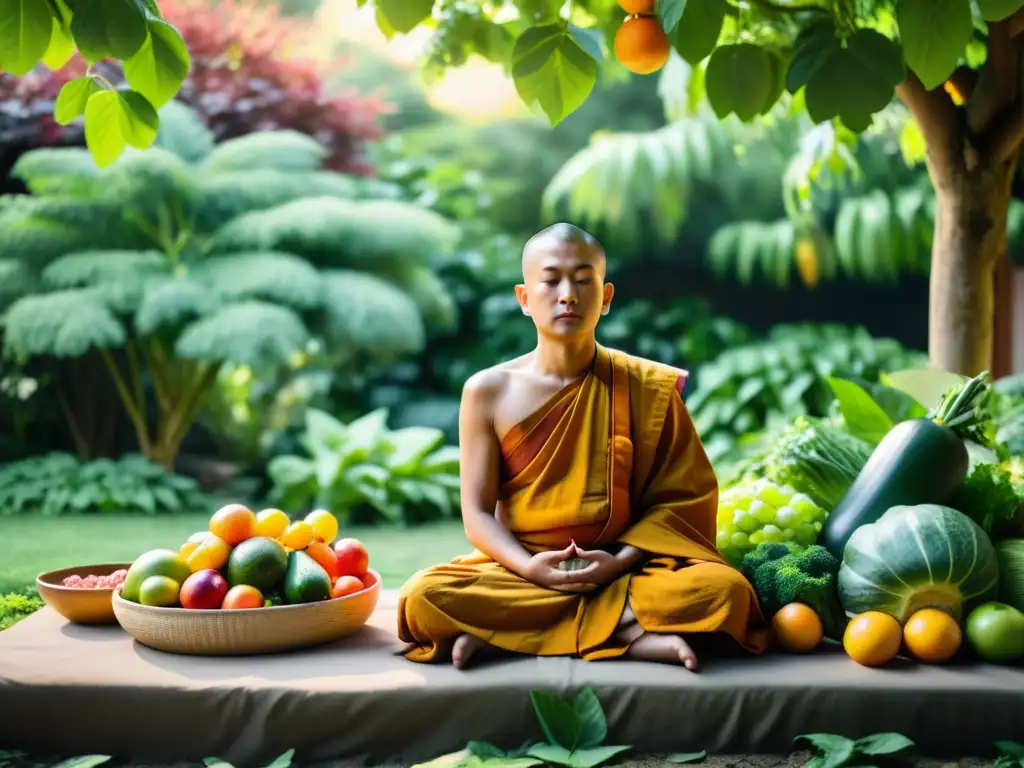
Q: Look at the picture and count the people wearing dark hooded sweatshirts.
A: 0